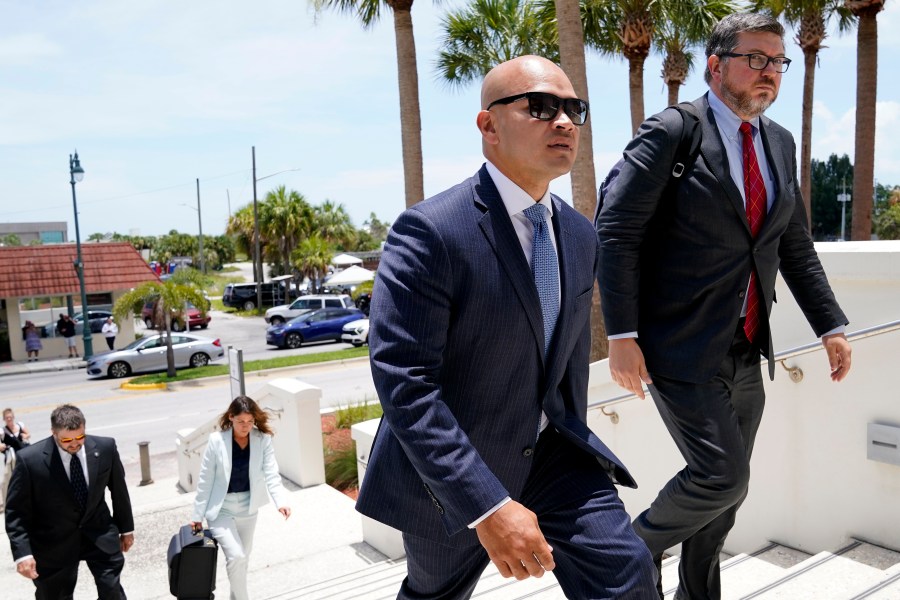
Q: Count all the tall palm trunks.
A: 6